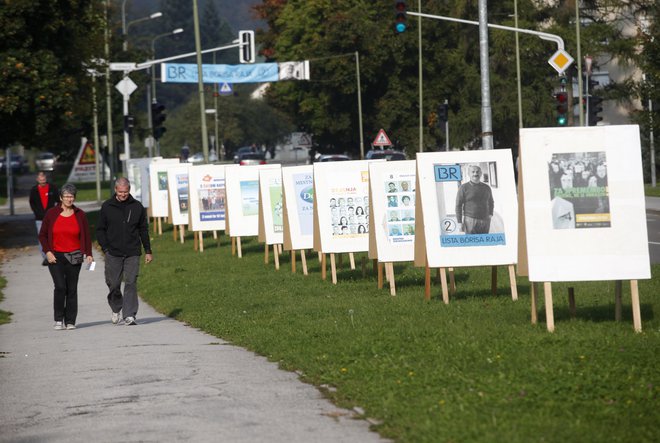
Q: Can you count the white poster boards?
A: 11